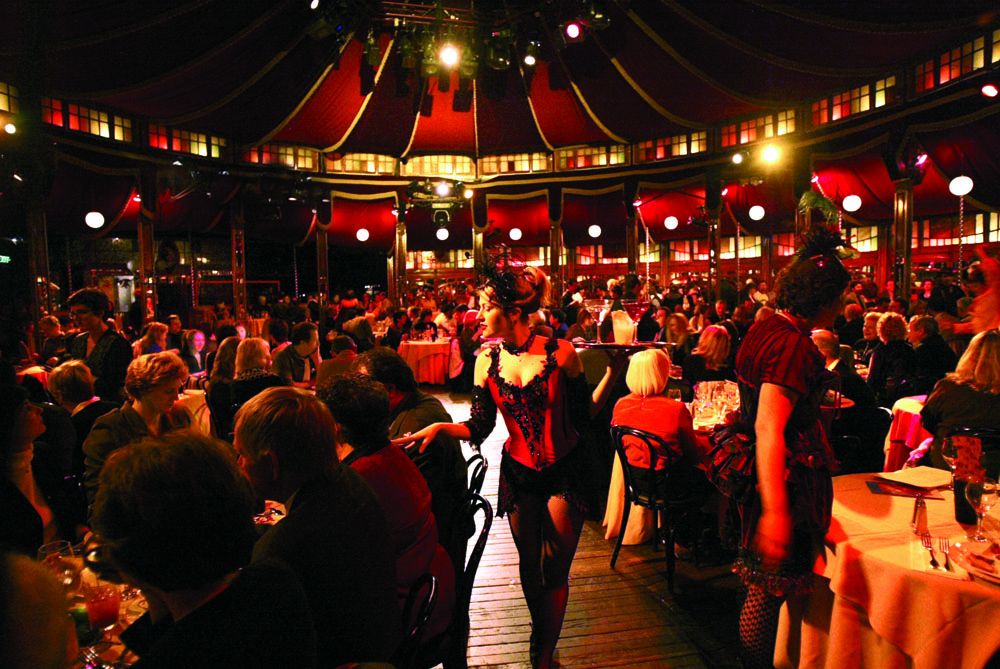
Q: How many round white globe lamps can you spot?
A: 9